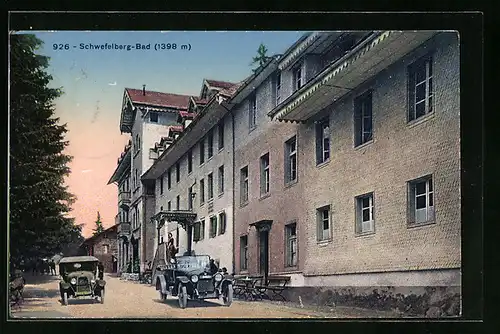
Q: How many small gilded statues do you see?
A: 0